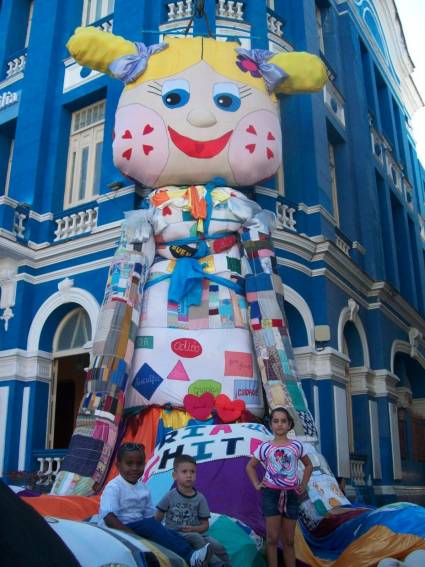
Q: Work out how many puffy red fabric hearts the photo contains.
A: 2